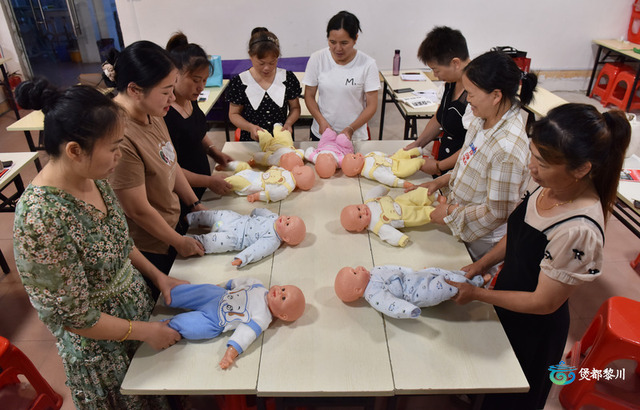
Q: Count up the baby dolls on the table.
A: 8